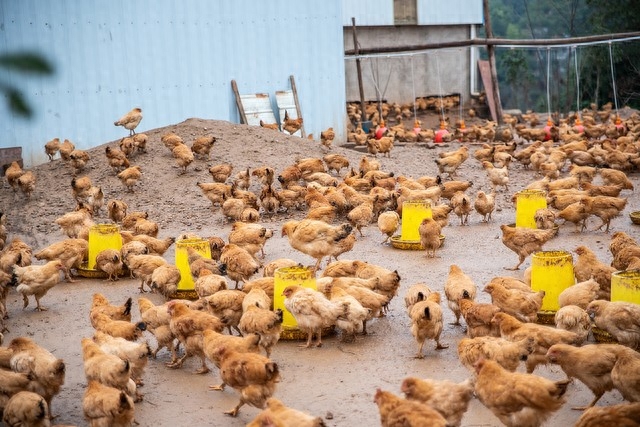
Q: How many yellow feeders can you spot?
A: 7